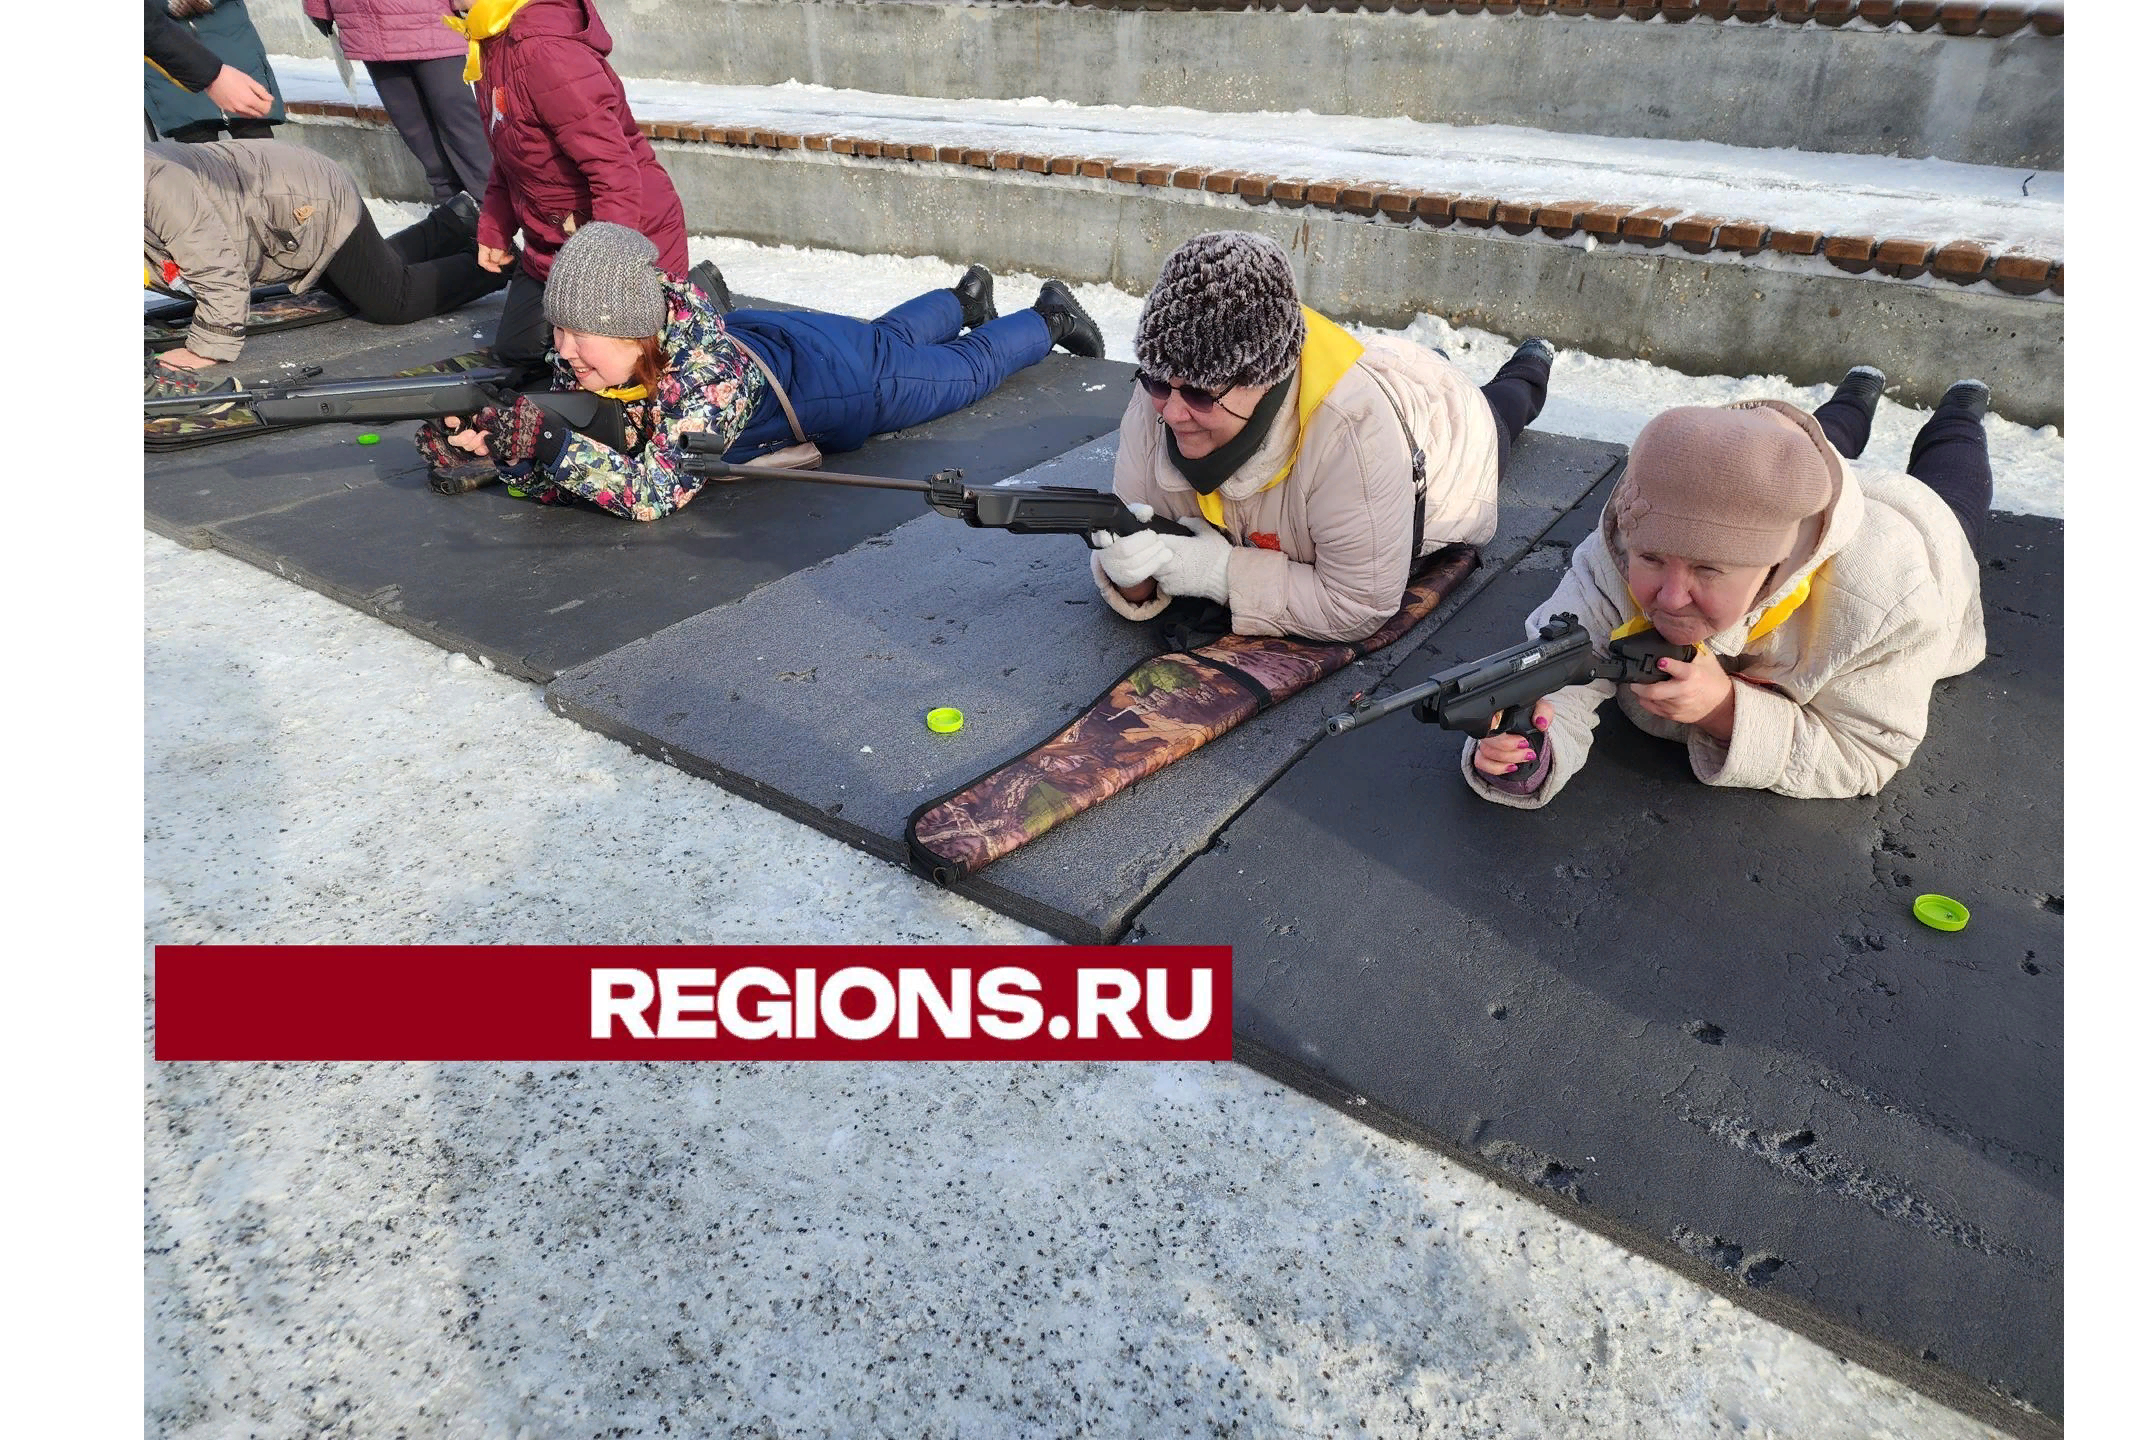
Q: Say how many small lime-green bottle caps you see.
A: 4